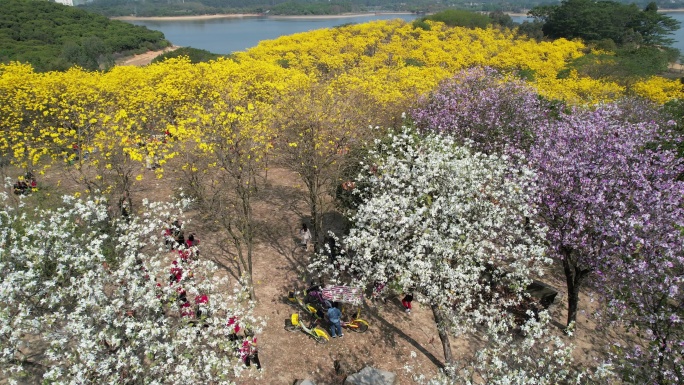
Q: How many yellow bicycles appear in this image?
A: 3